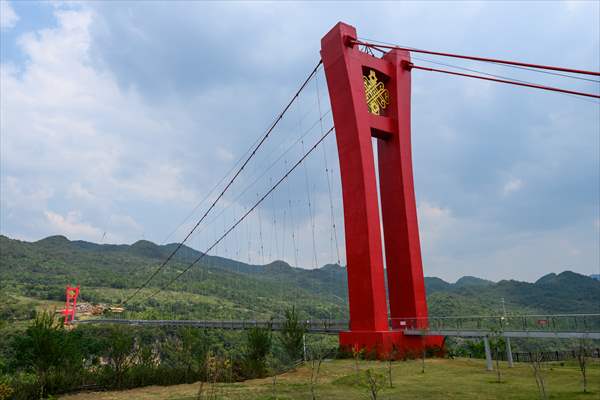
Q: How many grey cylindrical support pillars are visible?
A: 2